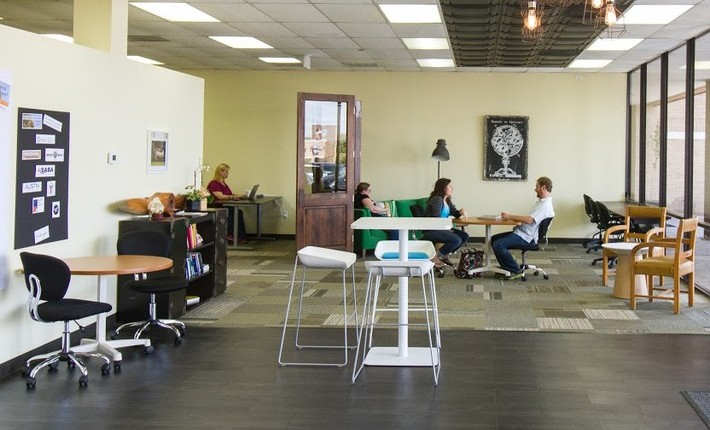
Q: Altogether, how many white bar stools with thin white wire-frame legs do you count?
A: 3